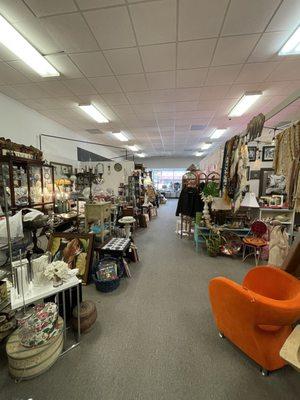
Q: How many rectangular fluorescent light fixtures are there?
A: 10